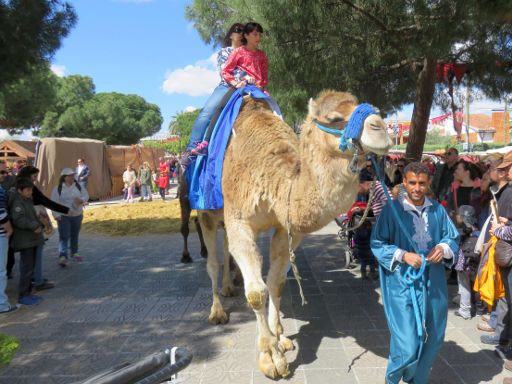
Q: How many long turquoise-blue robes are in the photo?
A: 1